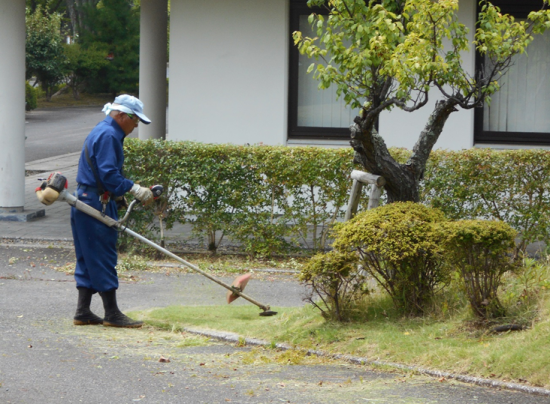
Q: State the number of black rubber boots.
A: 2